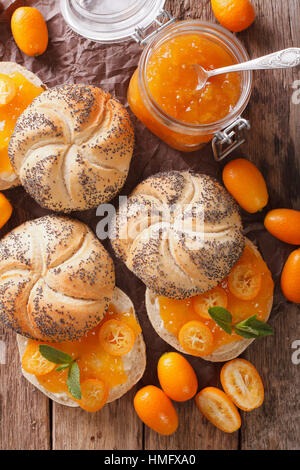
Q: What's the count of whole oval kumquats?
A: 8